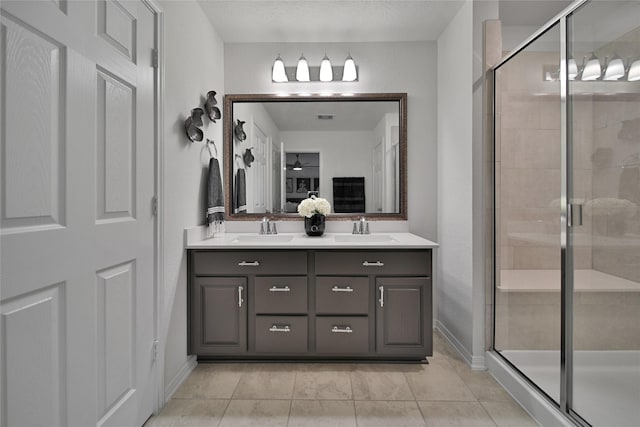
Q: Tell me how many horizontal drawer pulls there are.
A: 6